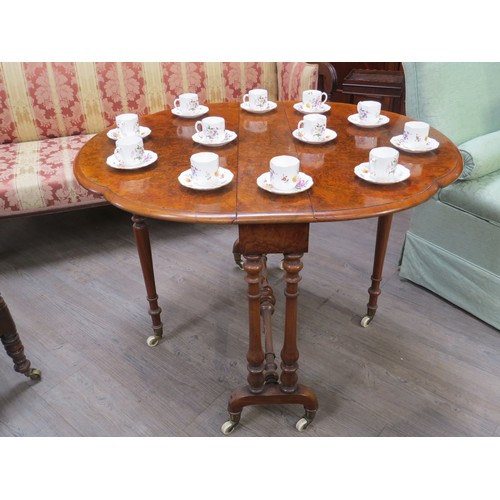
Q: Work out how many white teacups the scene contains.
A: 12